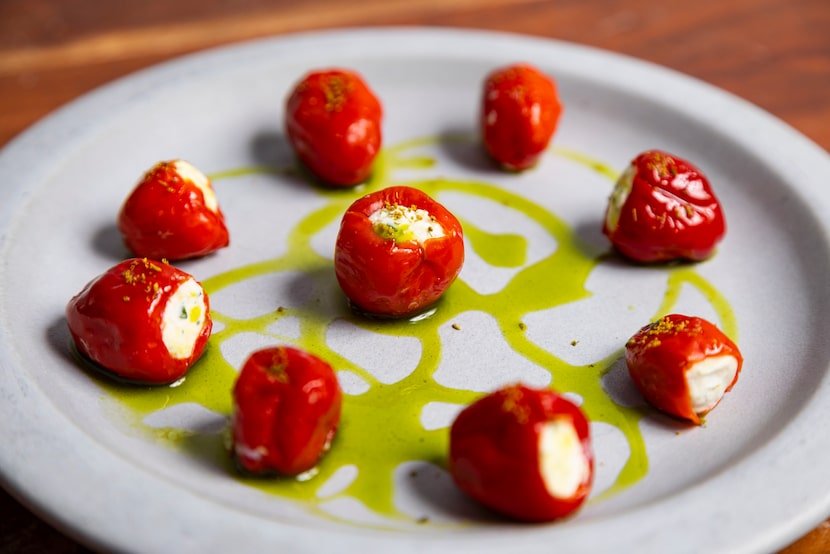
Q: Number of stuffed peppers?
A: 9